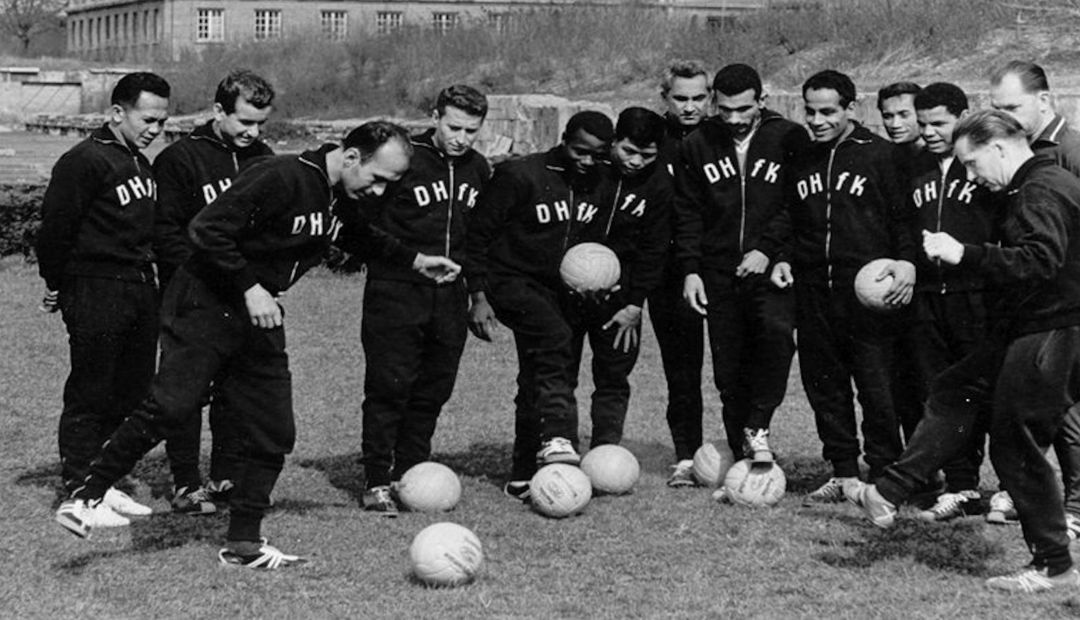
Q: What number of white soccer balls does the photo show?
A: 8